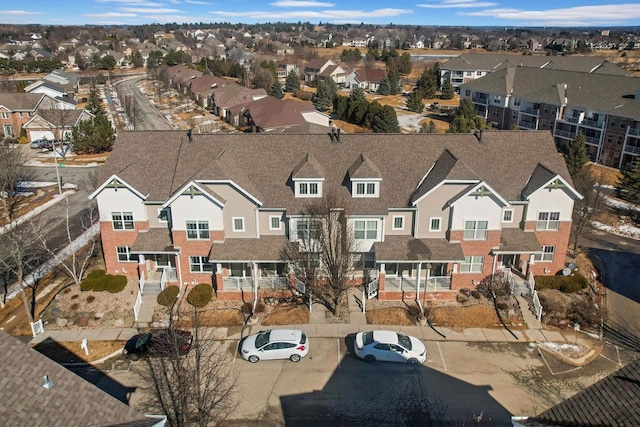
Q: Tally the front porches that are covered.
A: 4